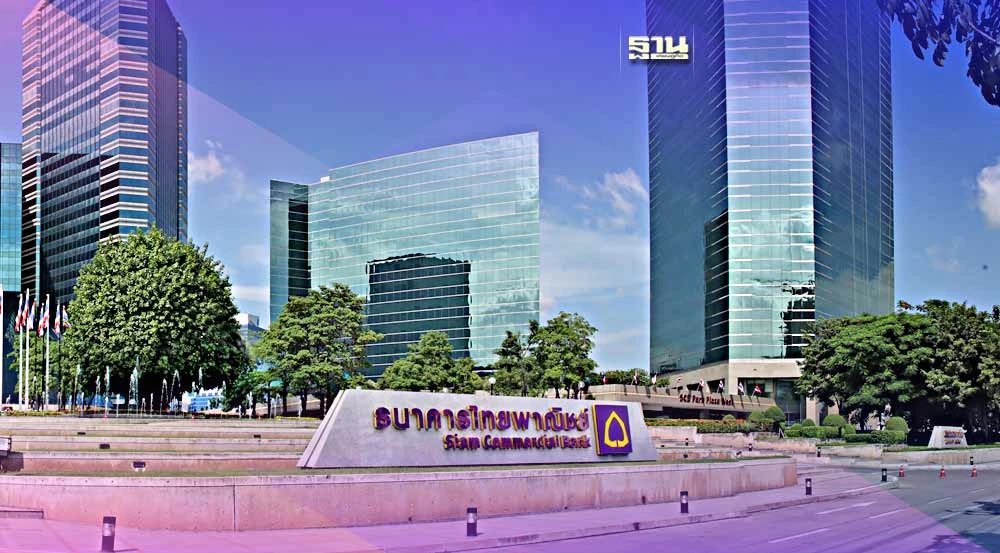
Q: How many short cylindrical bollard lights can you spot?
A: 9